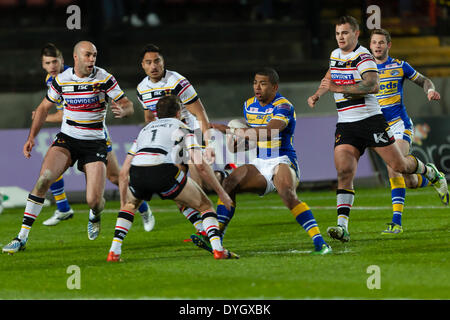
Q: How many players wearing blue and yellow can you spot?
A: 3